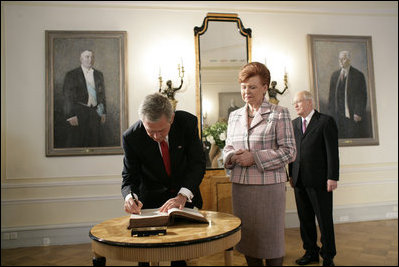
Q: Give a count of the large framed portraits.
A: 2